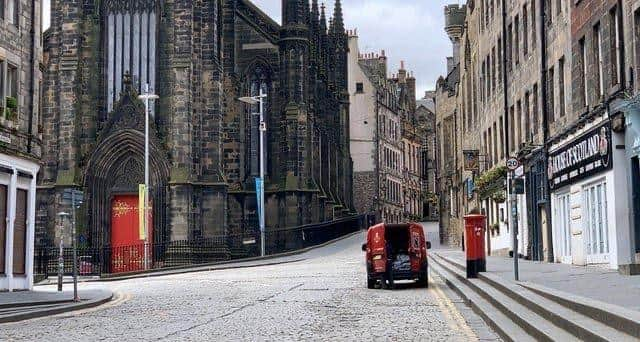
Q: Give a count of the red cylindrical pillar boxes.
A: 1